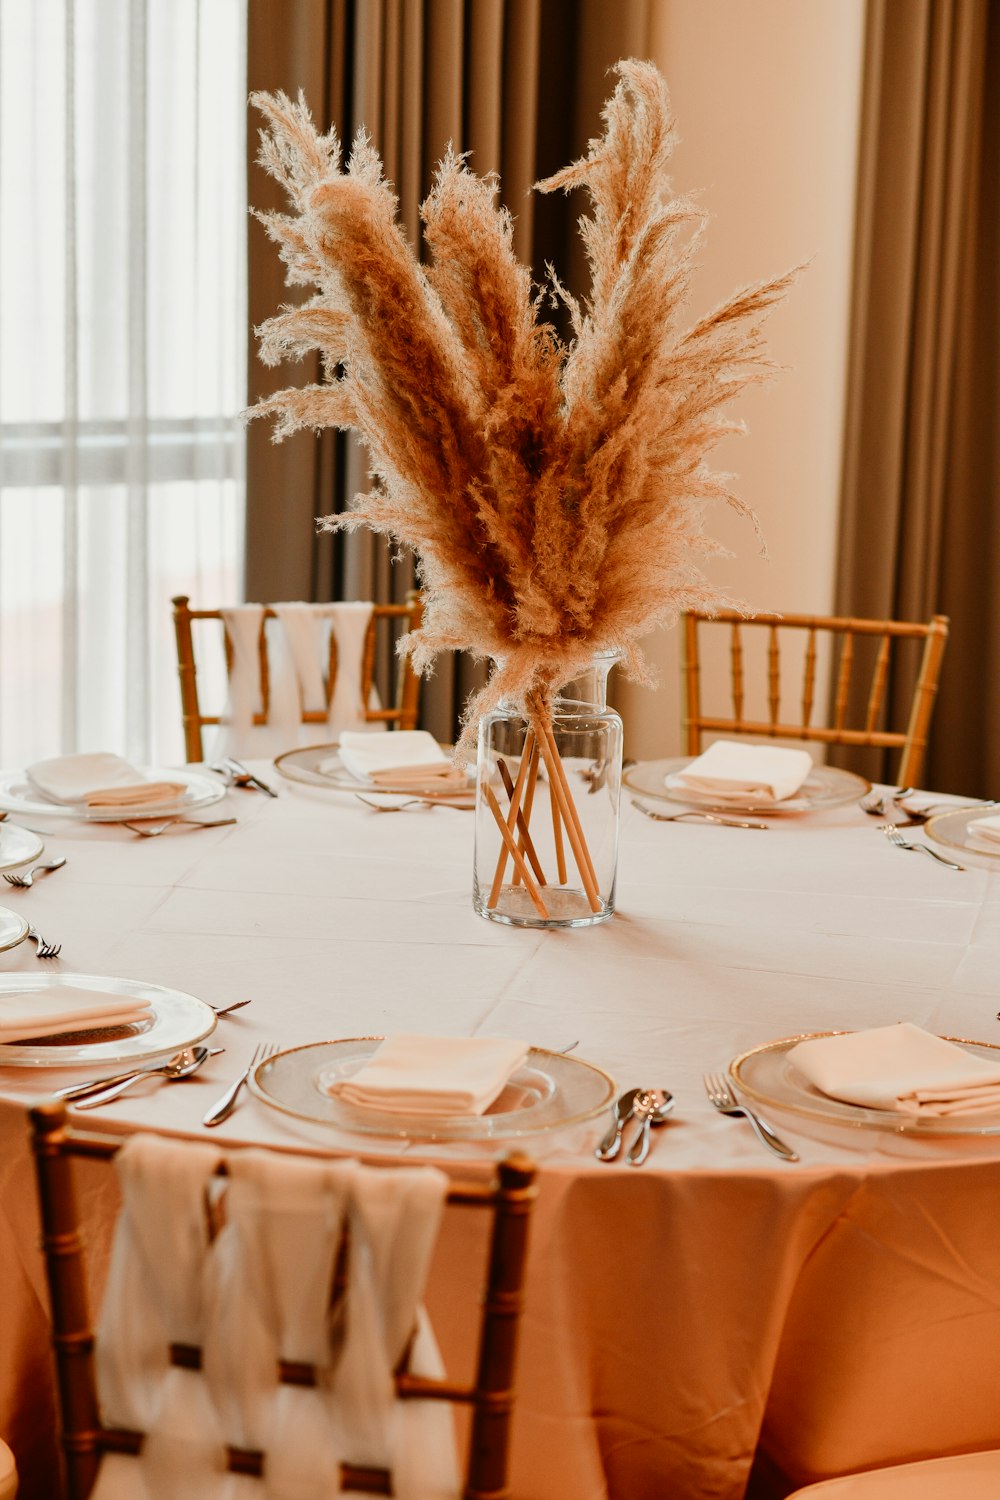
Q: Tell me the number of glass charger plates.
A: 9